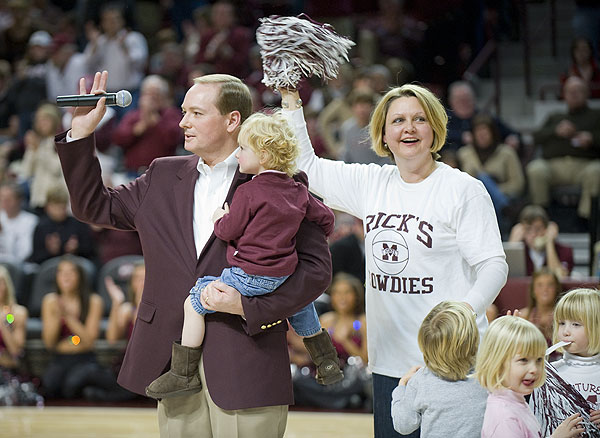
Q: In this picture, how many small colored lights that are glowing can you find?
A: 3